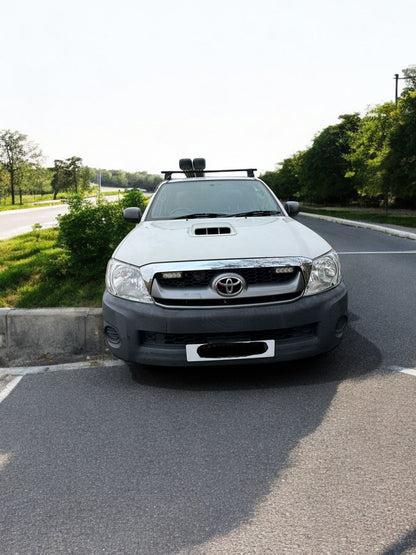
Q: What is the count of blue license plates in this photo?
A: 0